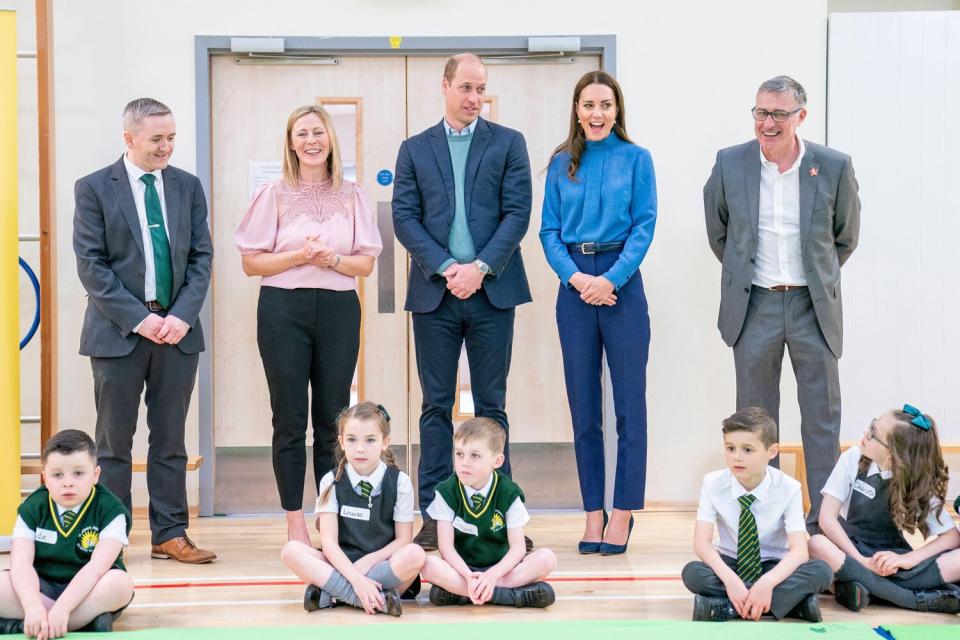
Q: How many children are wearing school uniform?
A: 5